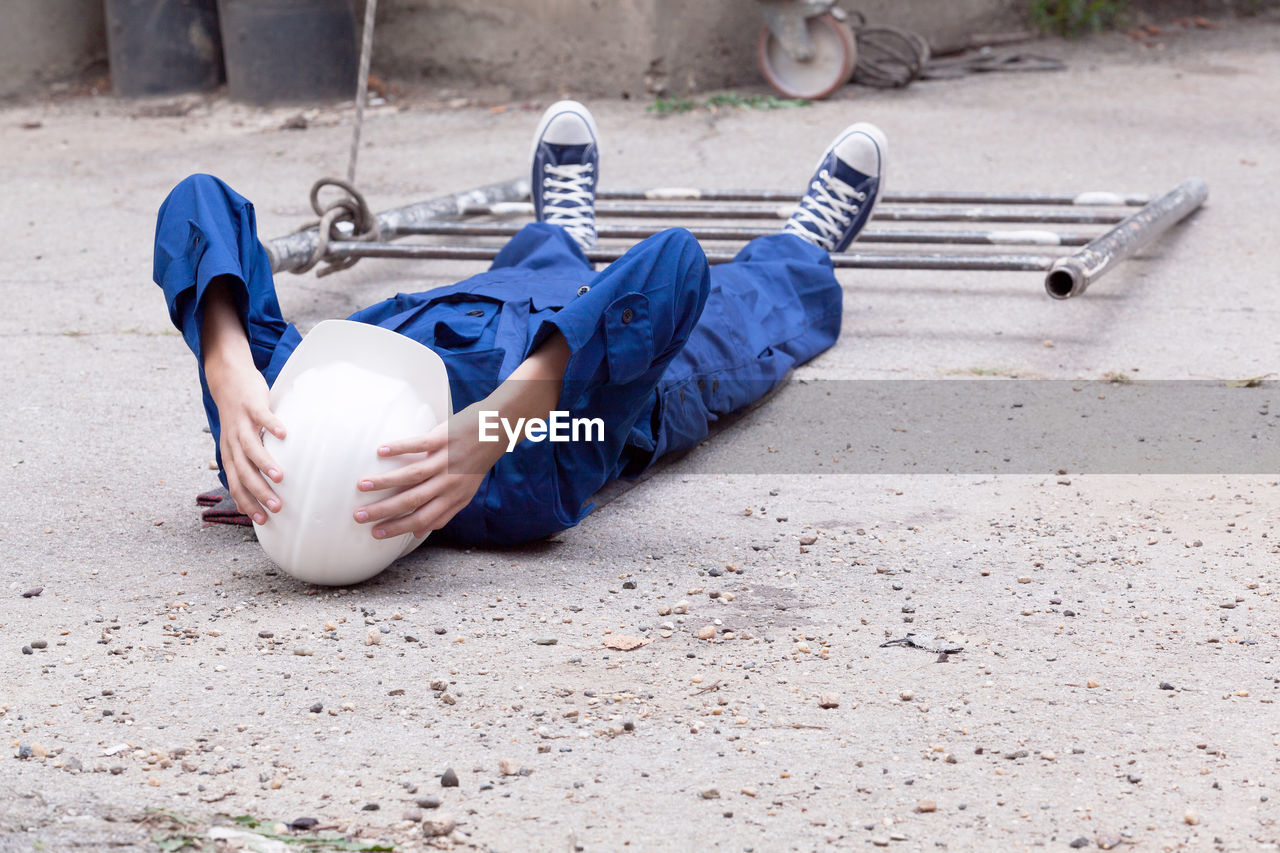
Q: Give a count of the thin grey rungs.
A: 4